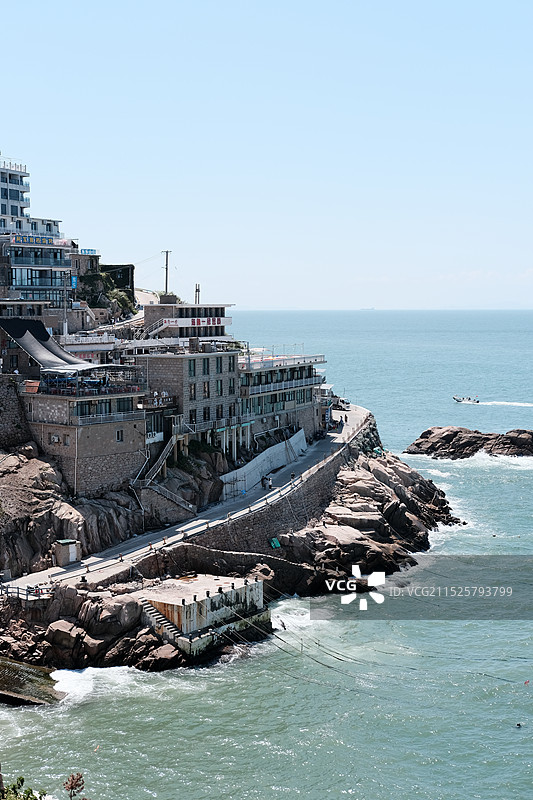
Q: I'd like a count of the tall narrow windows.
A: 12